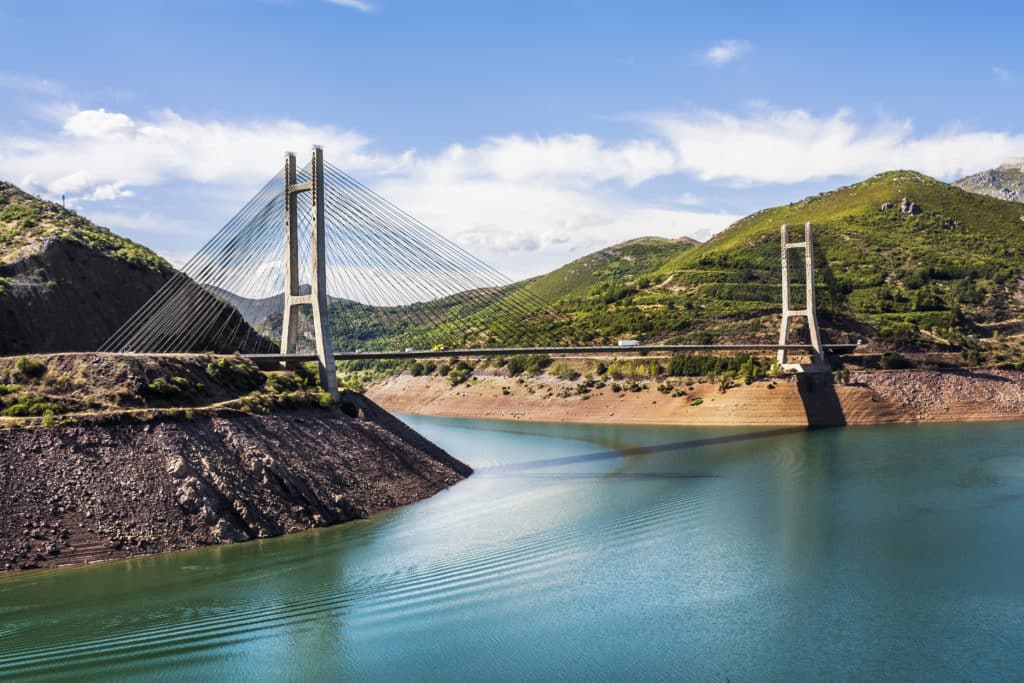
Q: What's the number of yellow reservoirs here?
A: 0